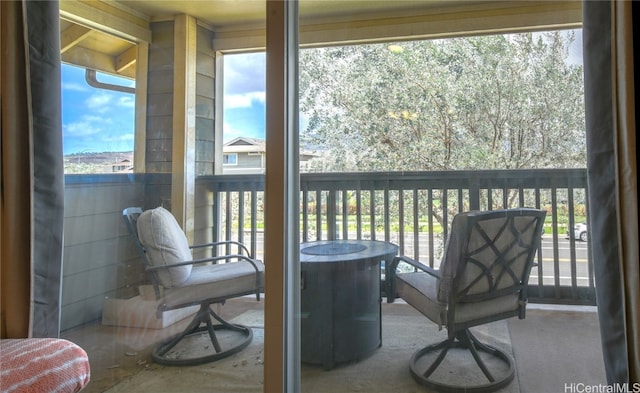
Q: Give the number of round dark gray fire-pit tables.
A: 1